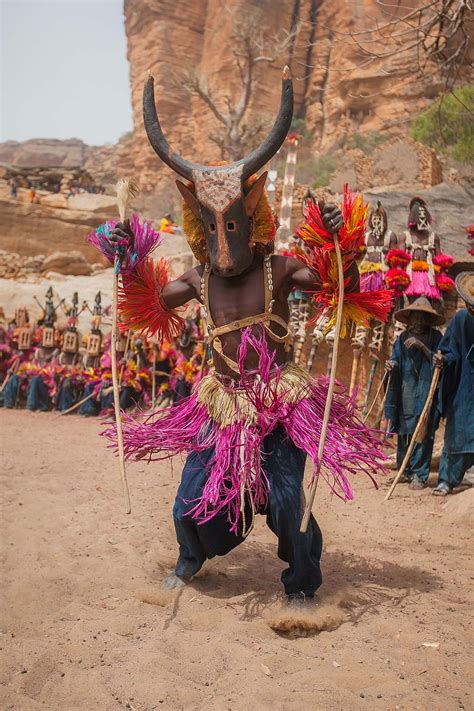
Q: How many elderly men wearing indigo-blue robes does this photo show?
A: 2